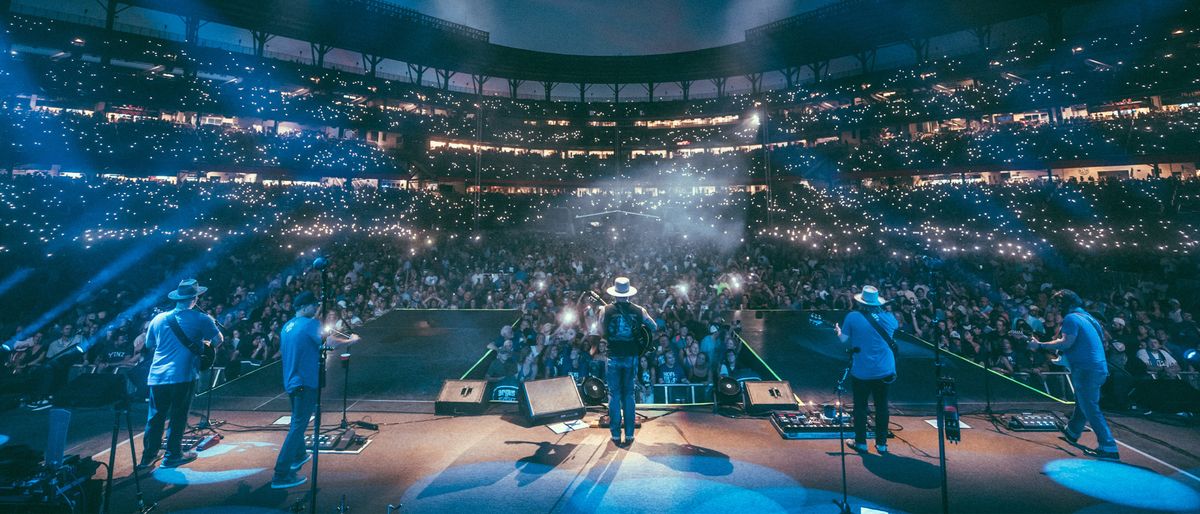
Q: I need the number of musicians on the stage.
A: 5